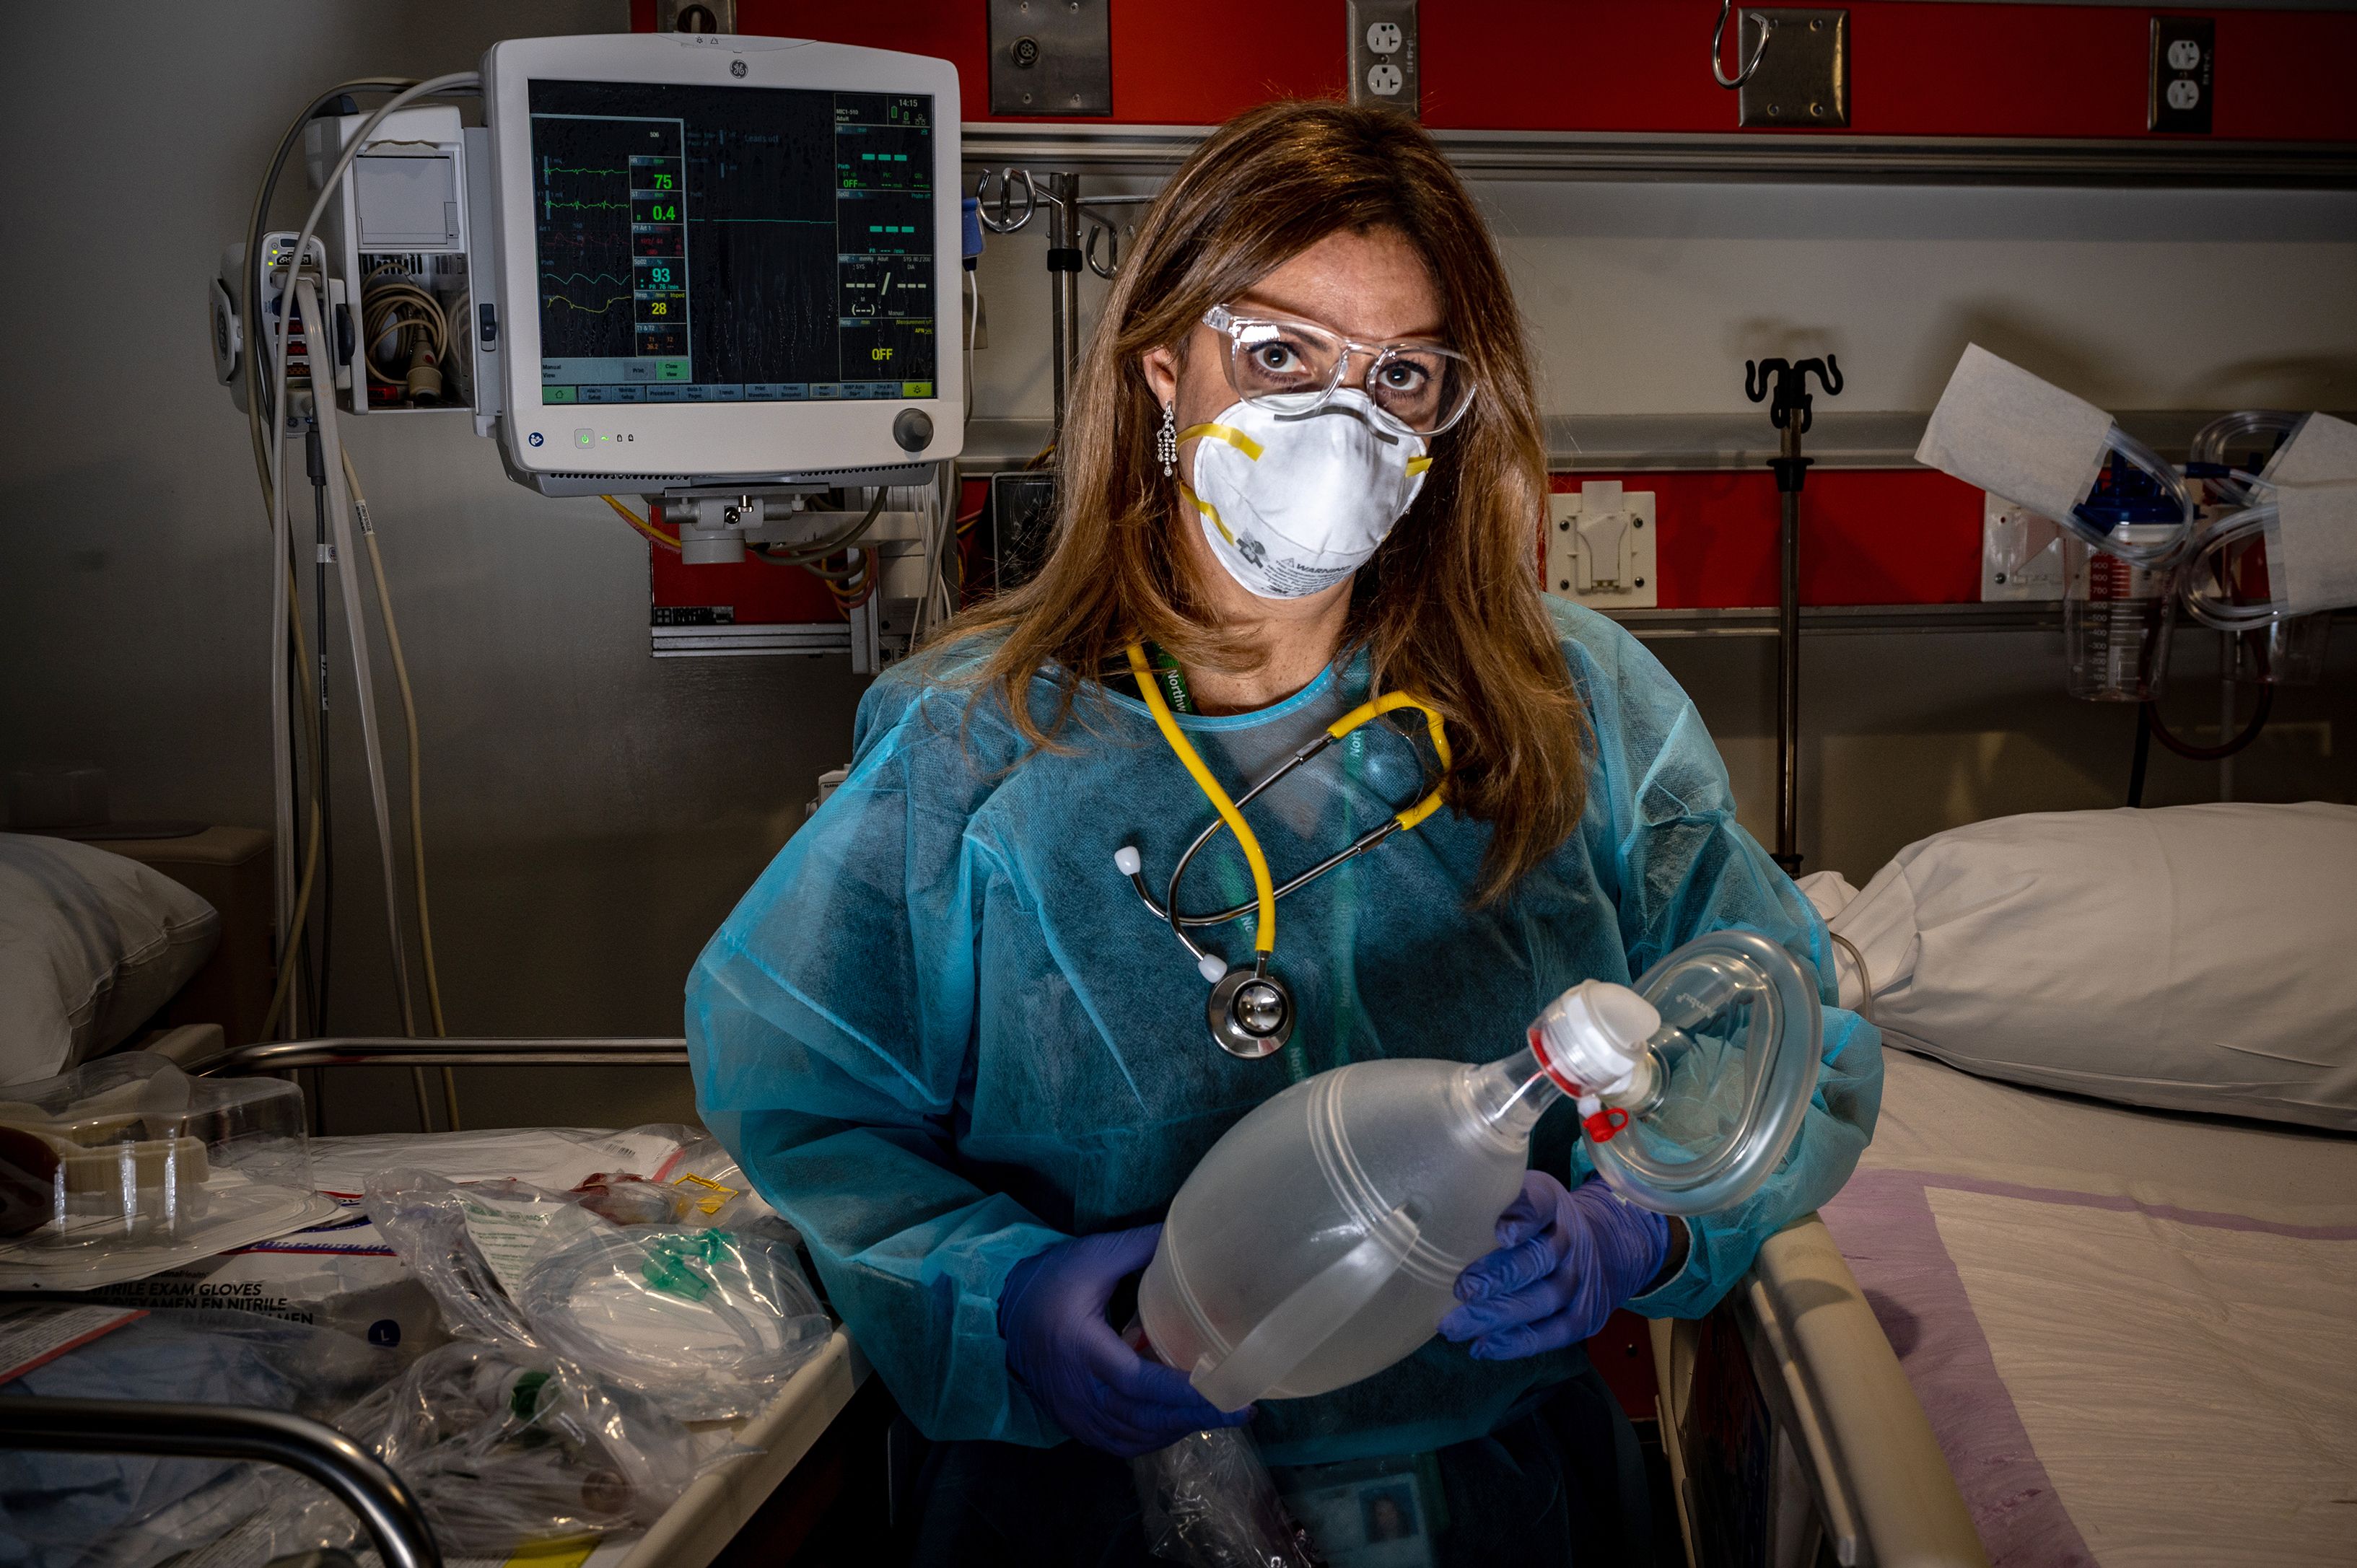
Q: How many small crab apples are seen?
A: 0